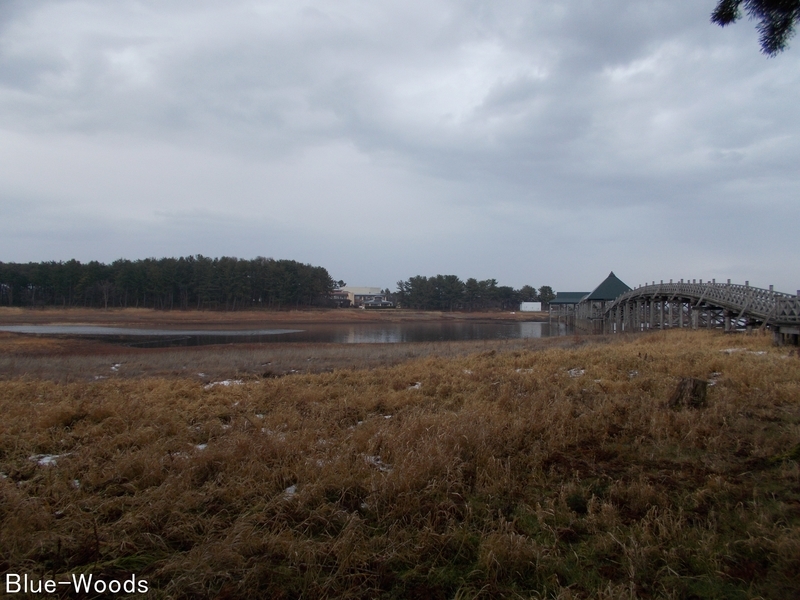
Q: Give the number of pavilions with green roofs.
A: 2